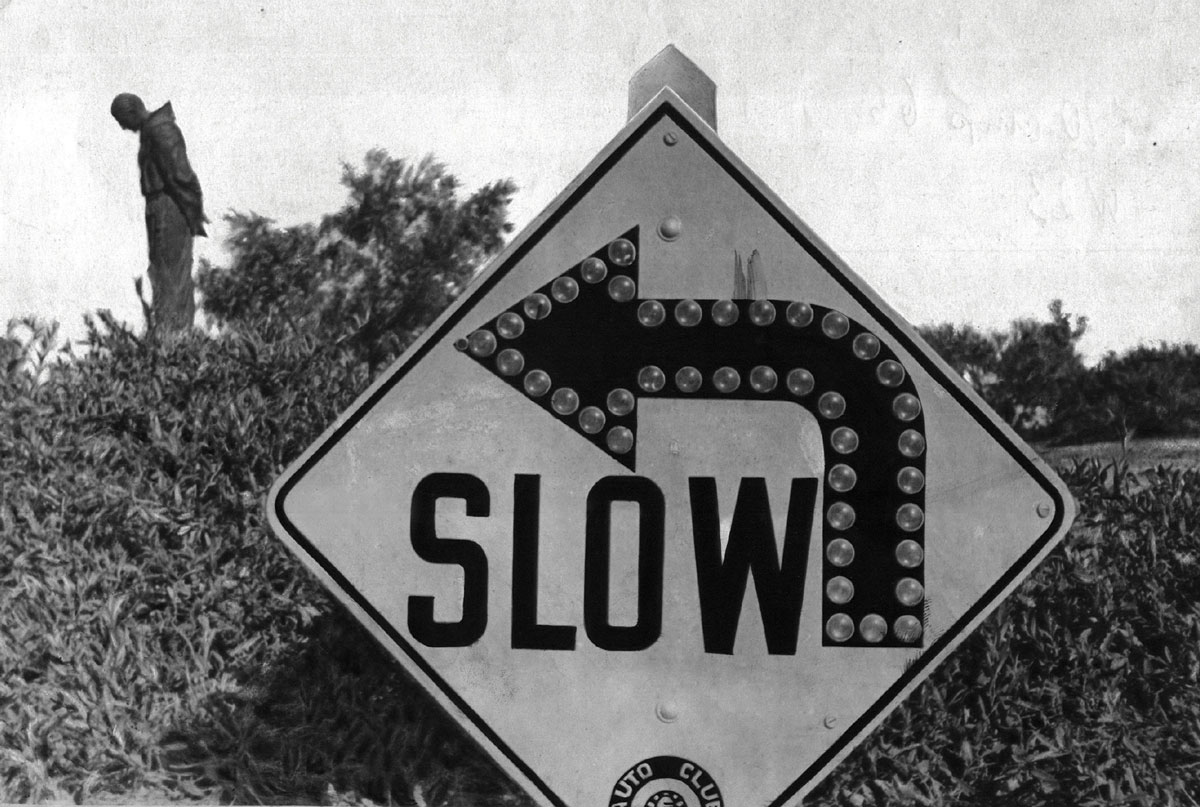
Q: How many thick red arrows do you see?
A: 0